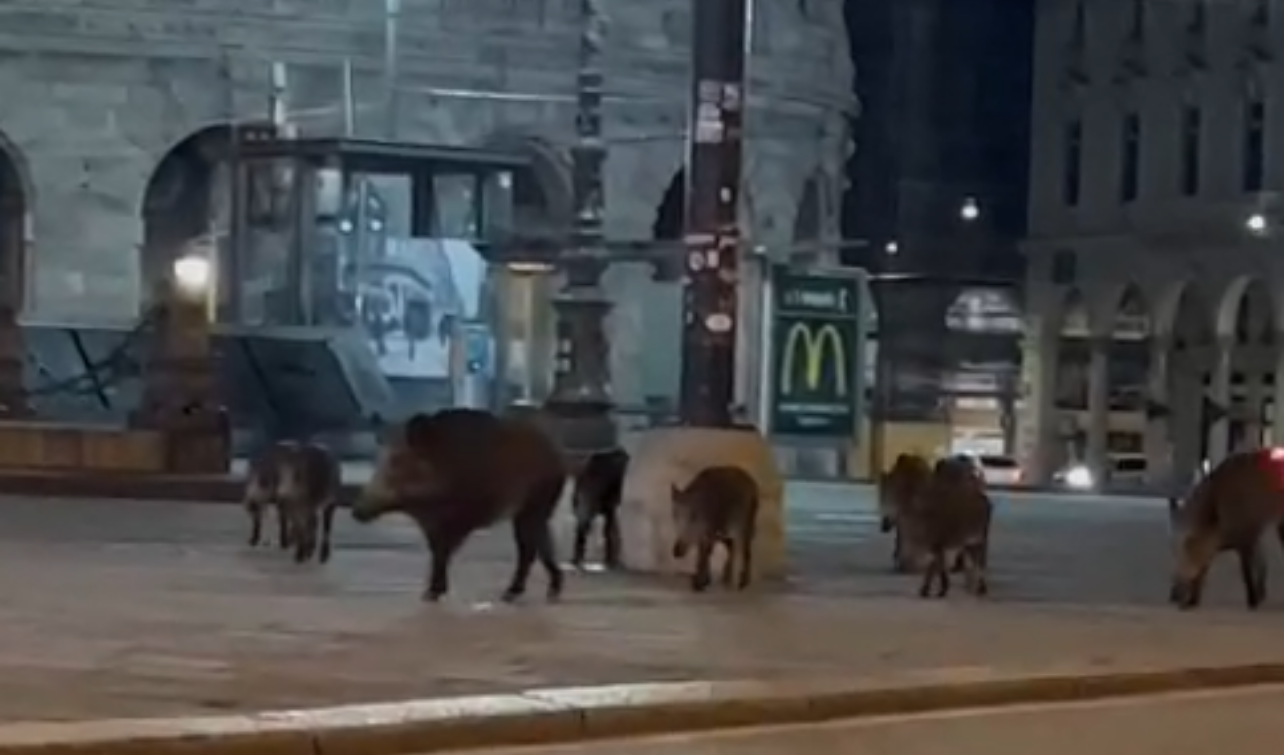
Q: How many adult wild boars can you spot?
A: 2